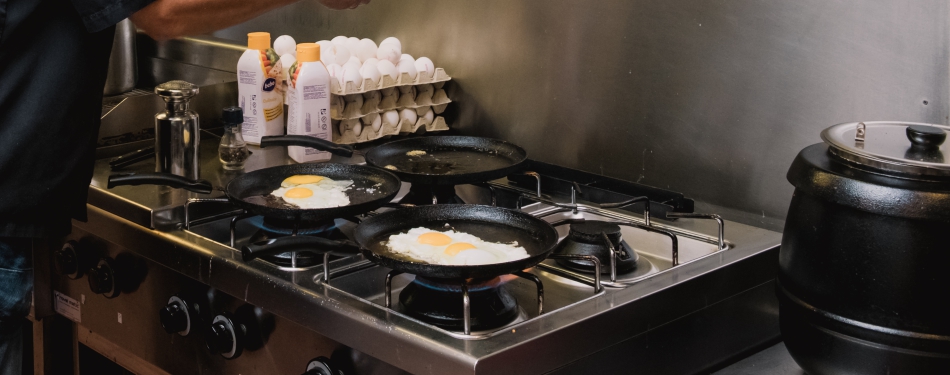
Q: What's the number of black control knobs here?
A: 5